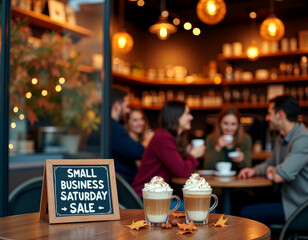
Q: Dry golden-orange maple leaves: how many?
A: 4